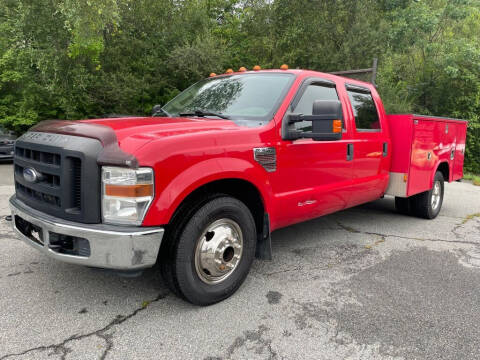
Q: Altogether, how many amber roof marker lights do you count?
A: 5